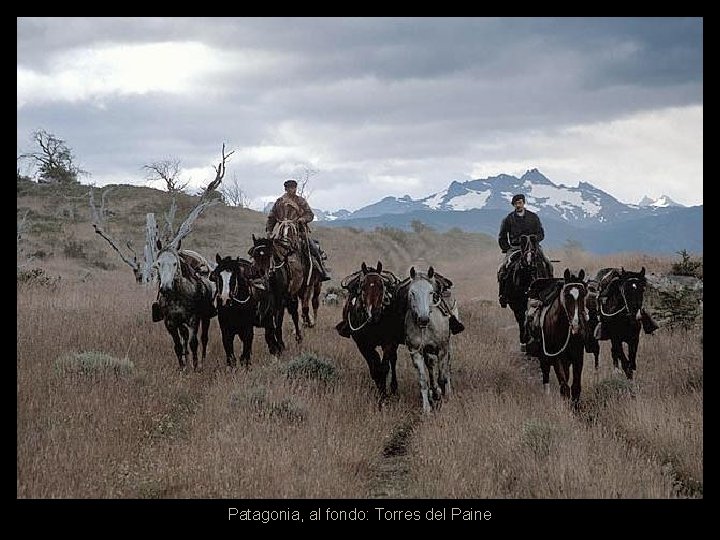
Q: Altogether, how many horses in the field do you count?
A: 9